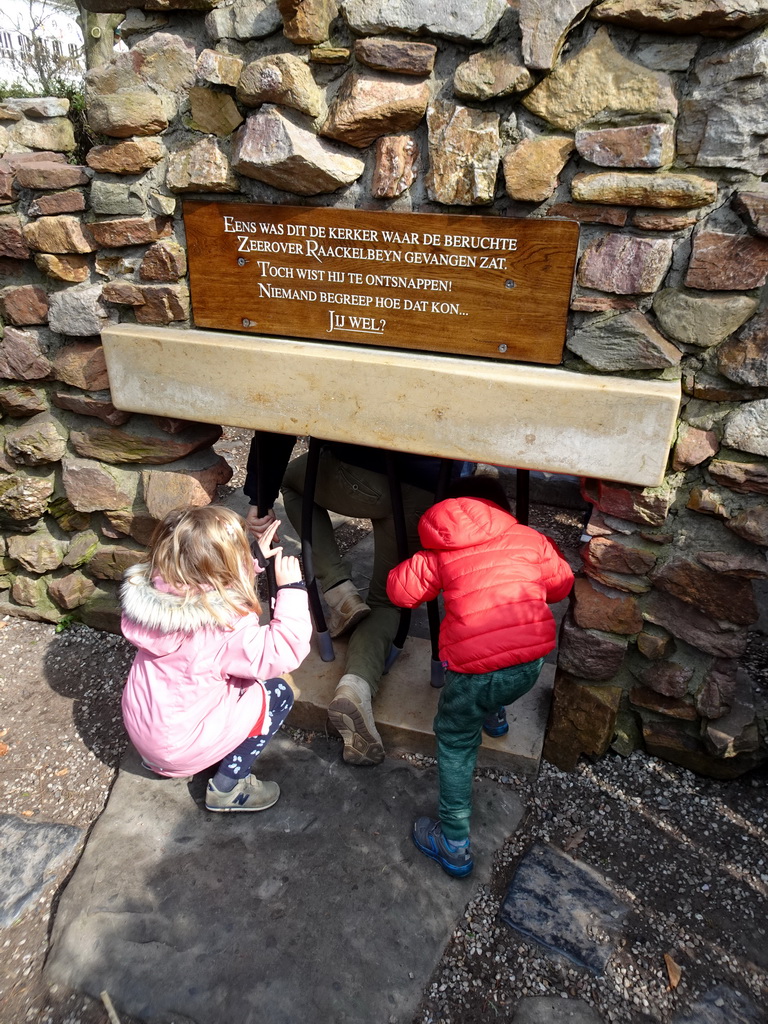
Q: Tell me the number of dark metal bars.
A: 5